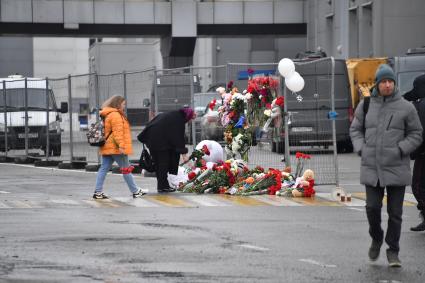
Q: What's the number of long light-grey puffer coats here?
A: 1